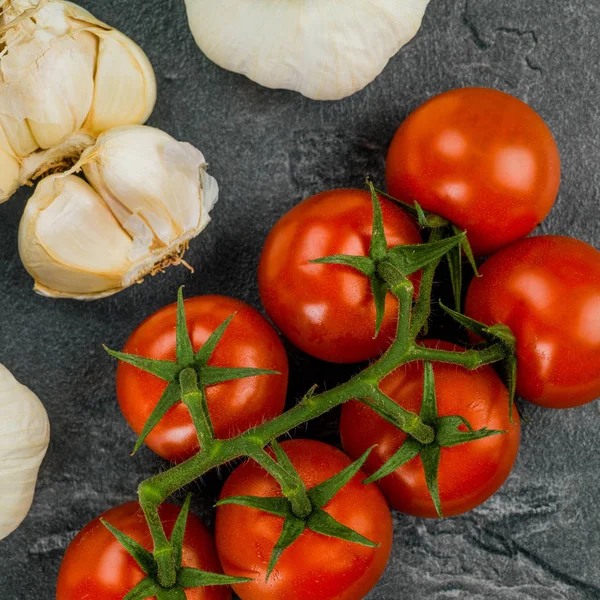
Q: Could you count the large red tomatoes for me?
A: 7